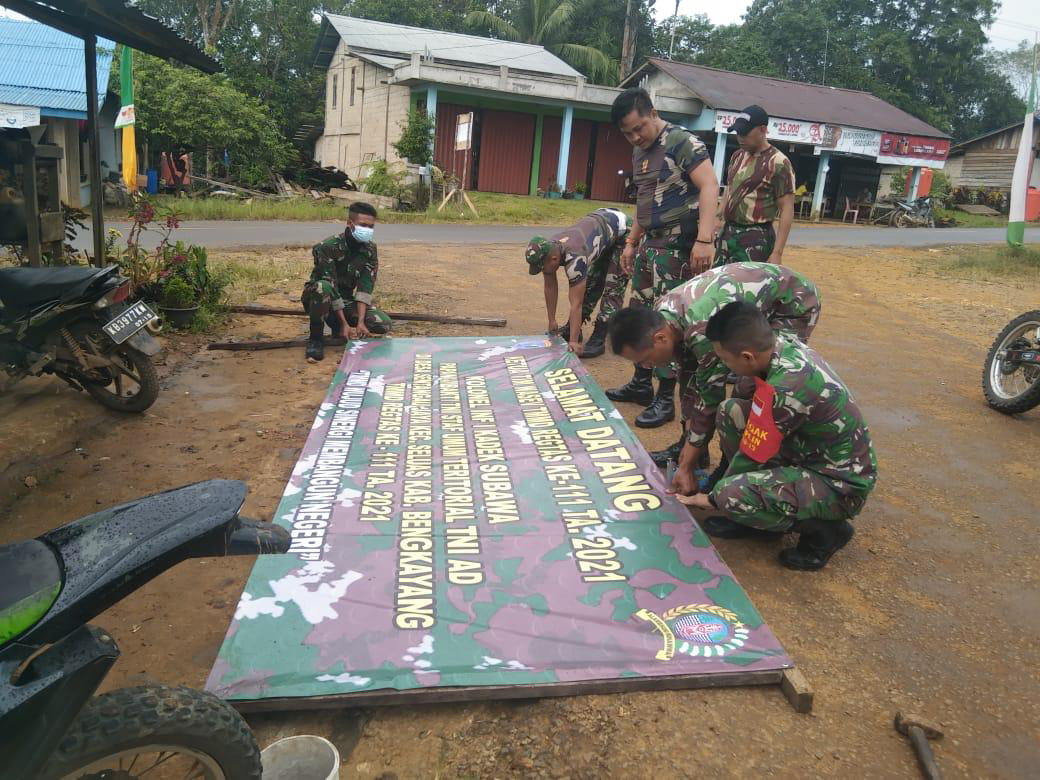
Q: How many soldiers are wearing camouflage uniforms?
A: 6